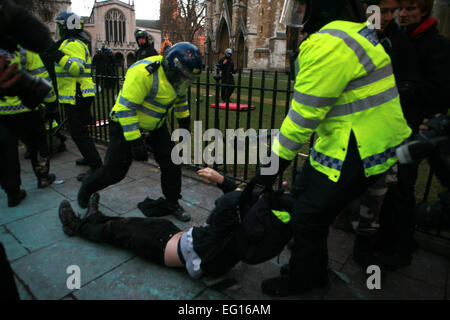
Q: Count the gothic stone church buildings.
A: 2